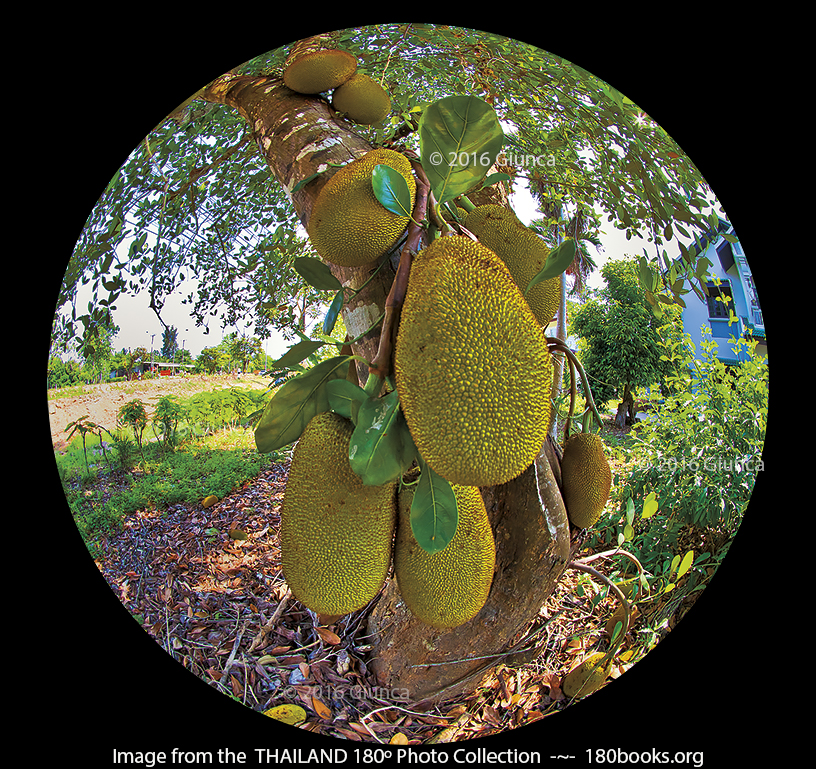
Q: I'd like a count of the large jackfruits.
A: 5